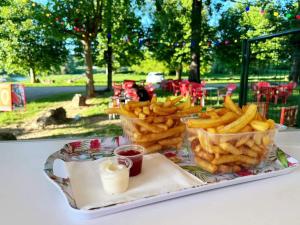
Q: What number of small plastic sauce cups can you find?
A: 2